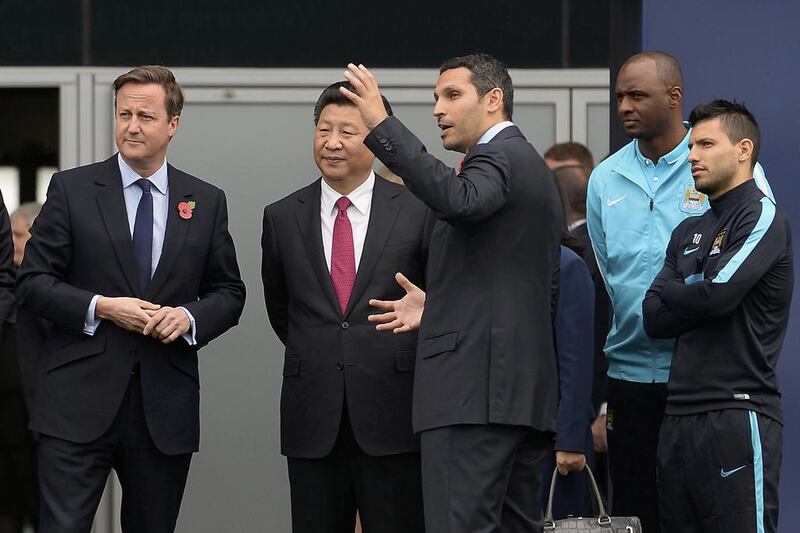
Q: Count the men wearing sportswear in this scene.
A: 2